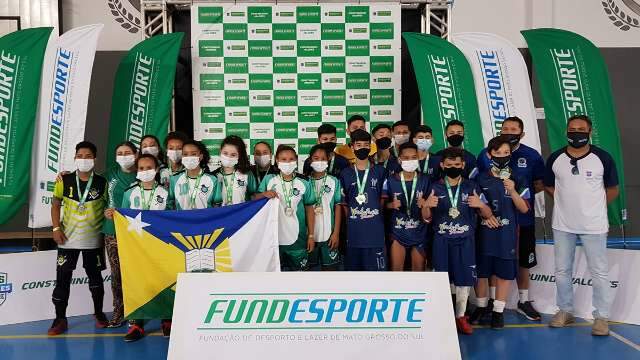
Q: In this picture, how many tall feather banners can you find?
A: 6